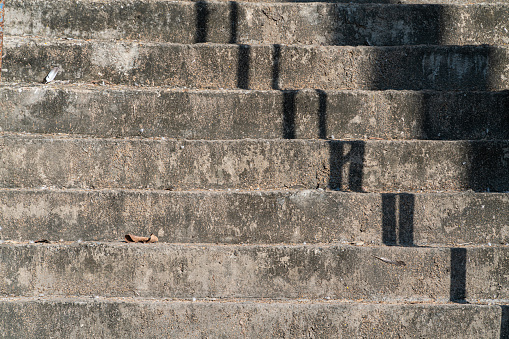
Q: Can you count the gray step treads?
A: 7